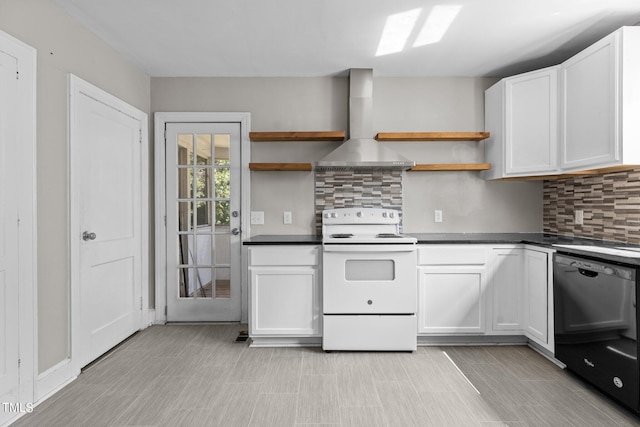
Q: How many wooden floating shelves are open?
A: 4